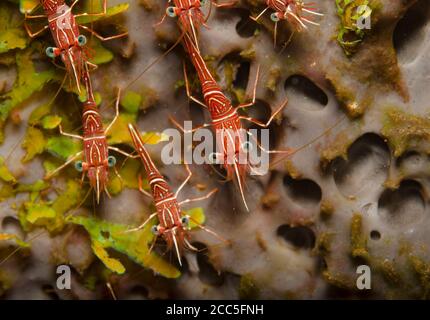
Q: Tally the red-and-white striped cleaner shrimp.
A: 6